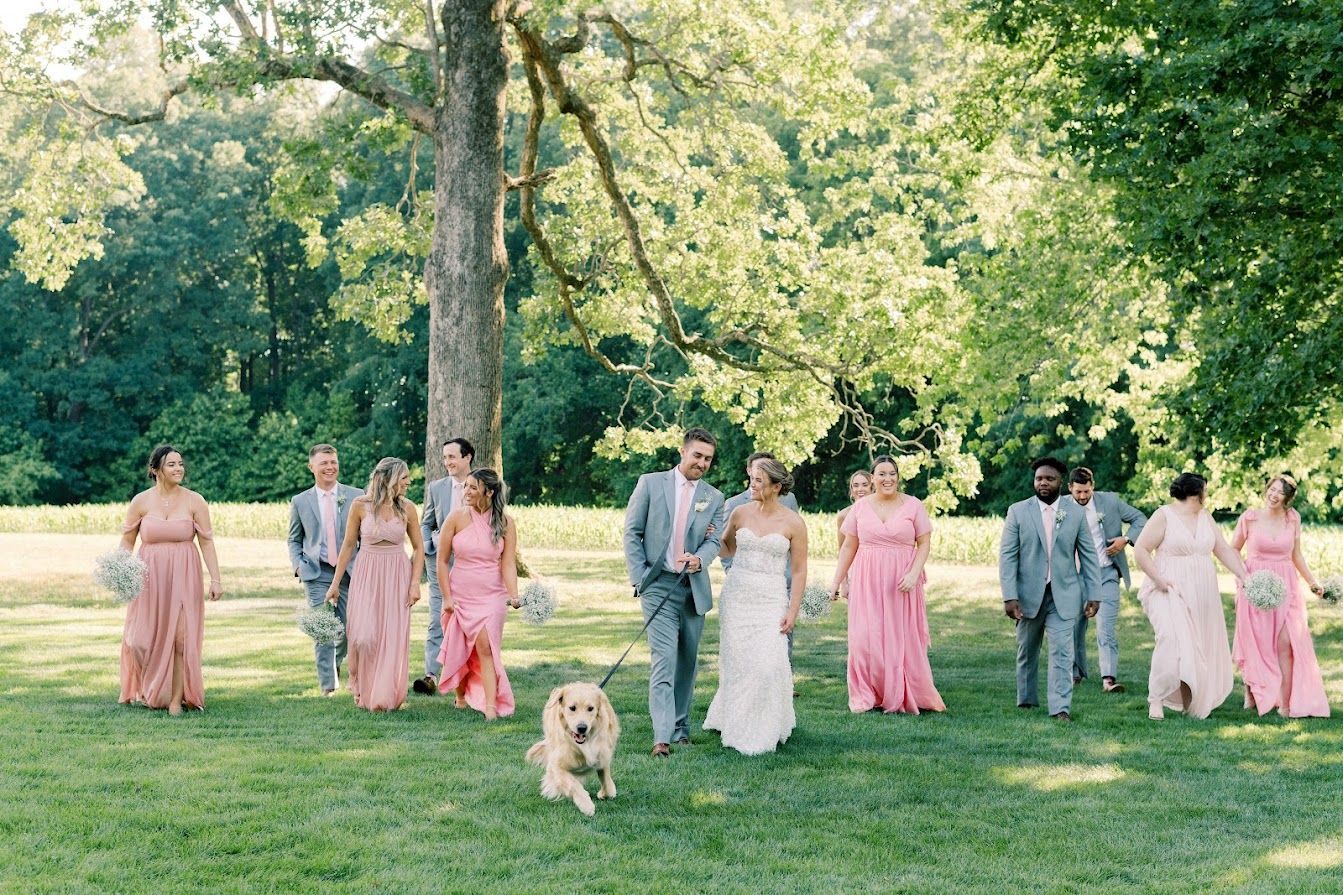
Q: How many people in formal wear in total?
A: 14